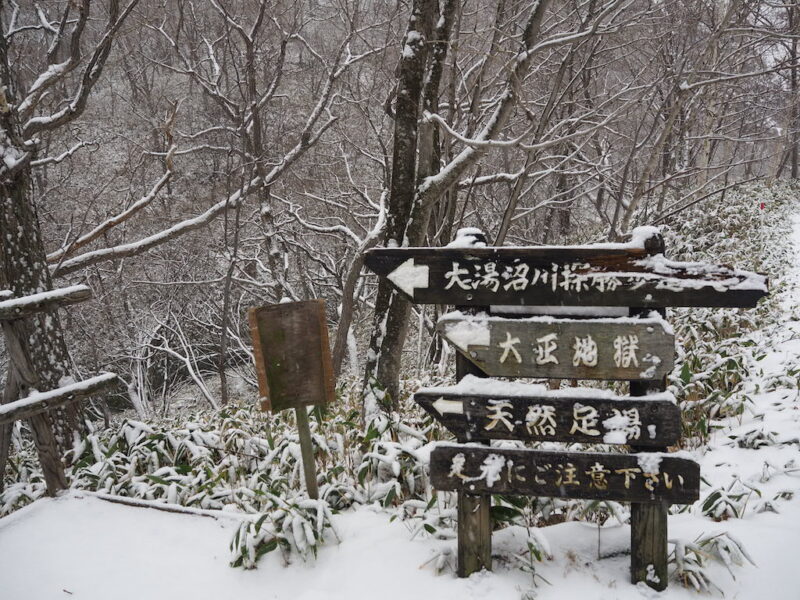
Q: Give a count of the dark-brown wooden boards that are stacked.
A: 4